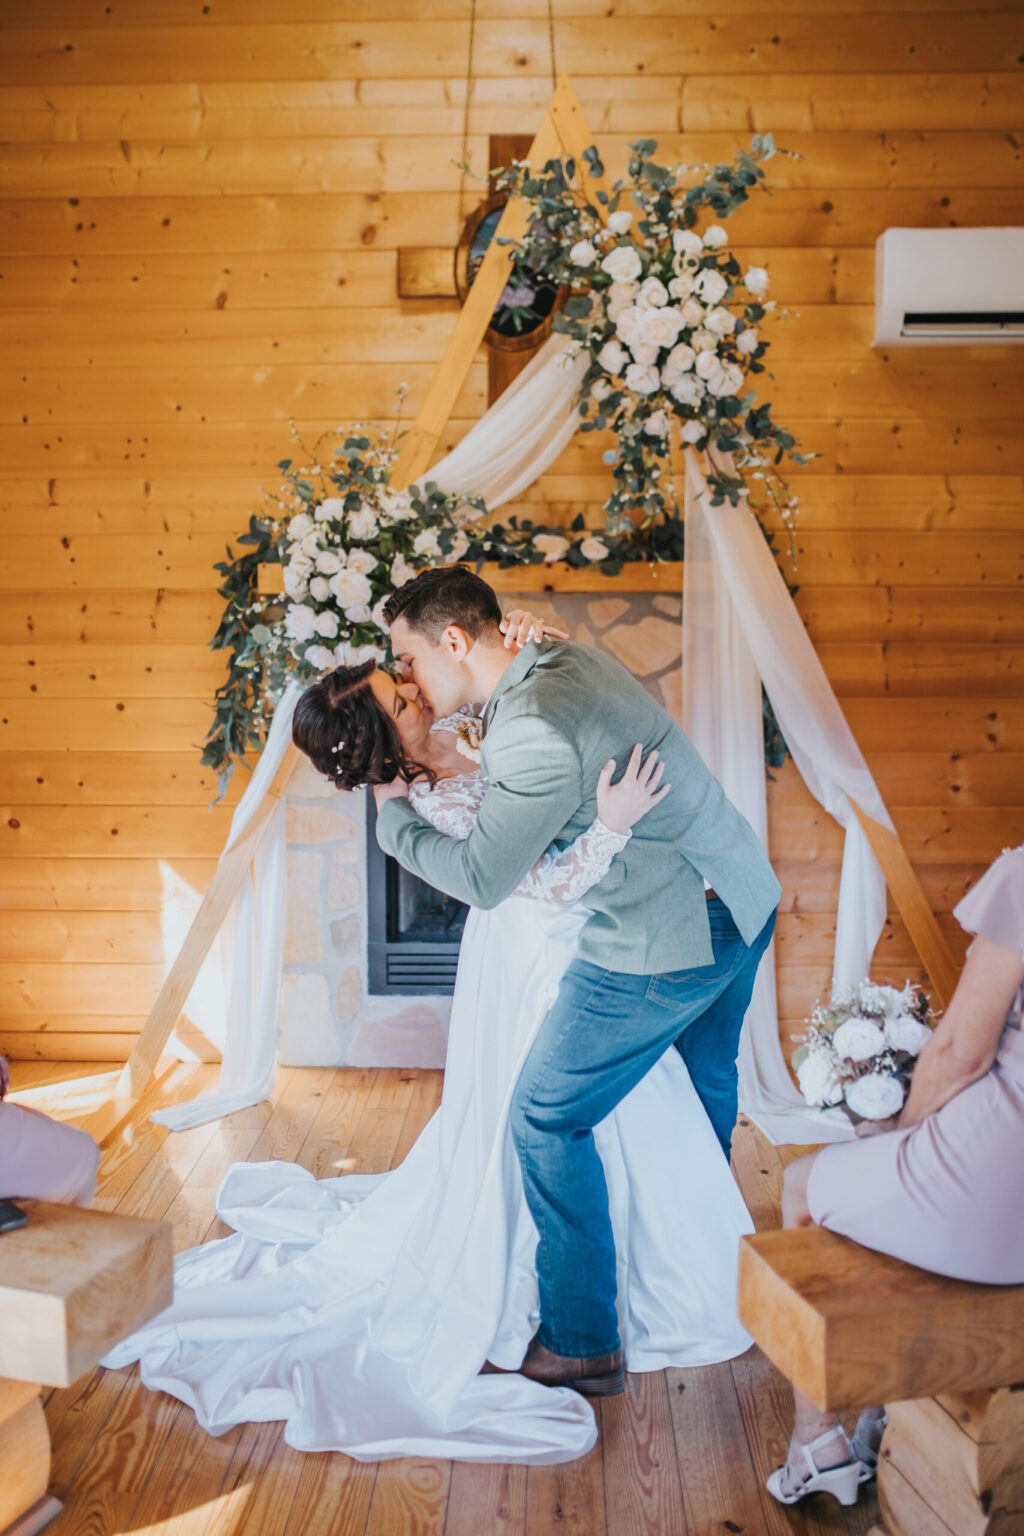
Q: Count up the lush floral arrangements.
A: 2